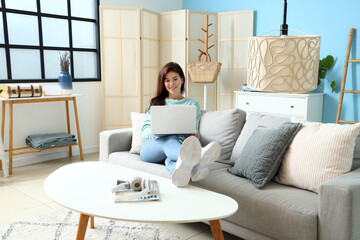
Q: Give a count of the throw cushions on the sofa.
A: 3